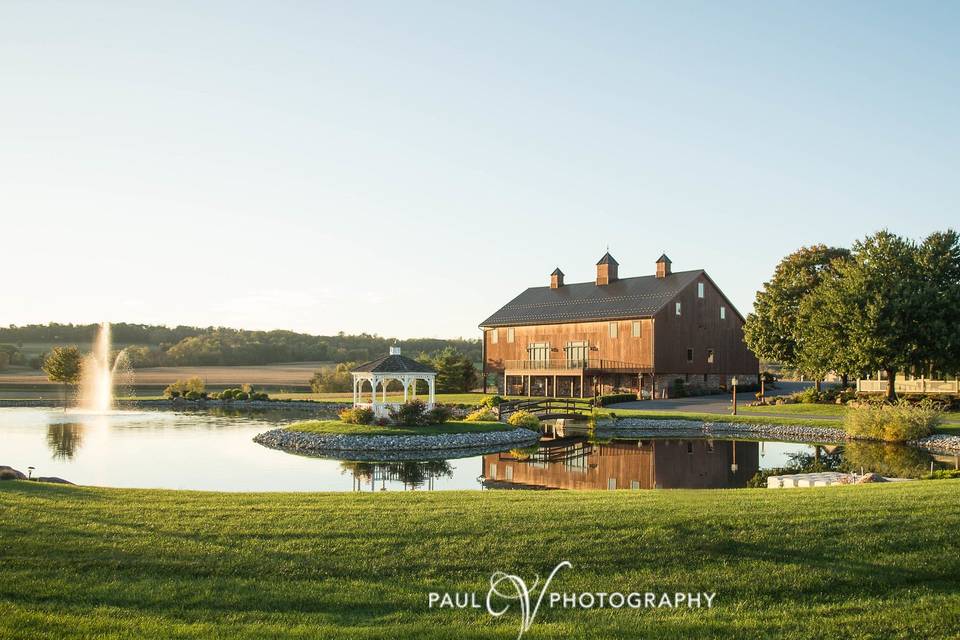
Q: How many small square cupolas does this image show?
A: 3